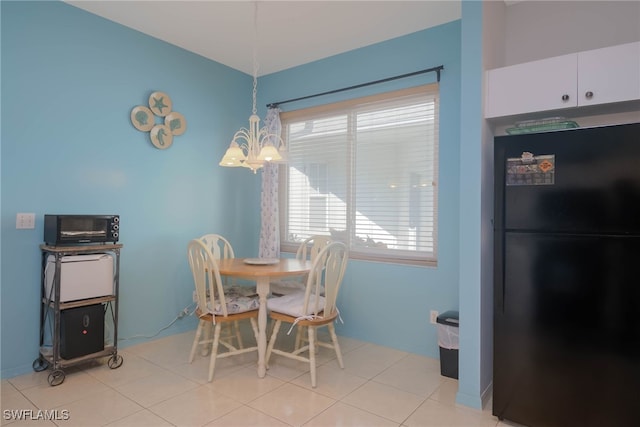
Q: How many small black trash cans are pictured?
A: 1